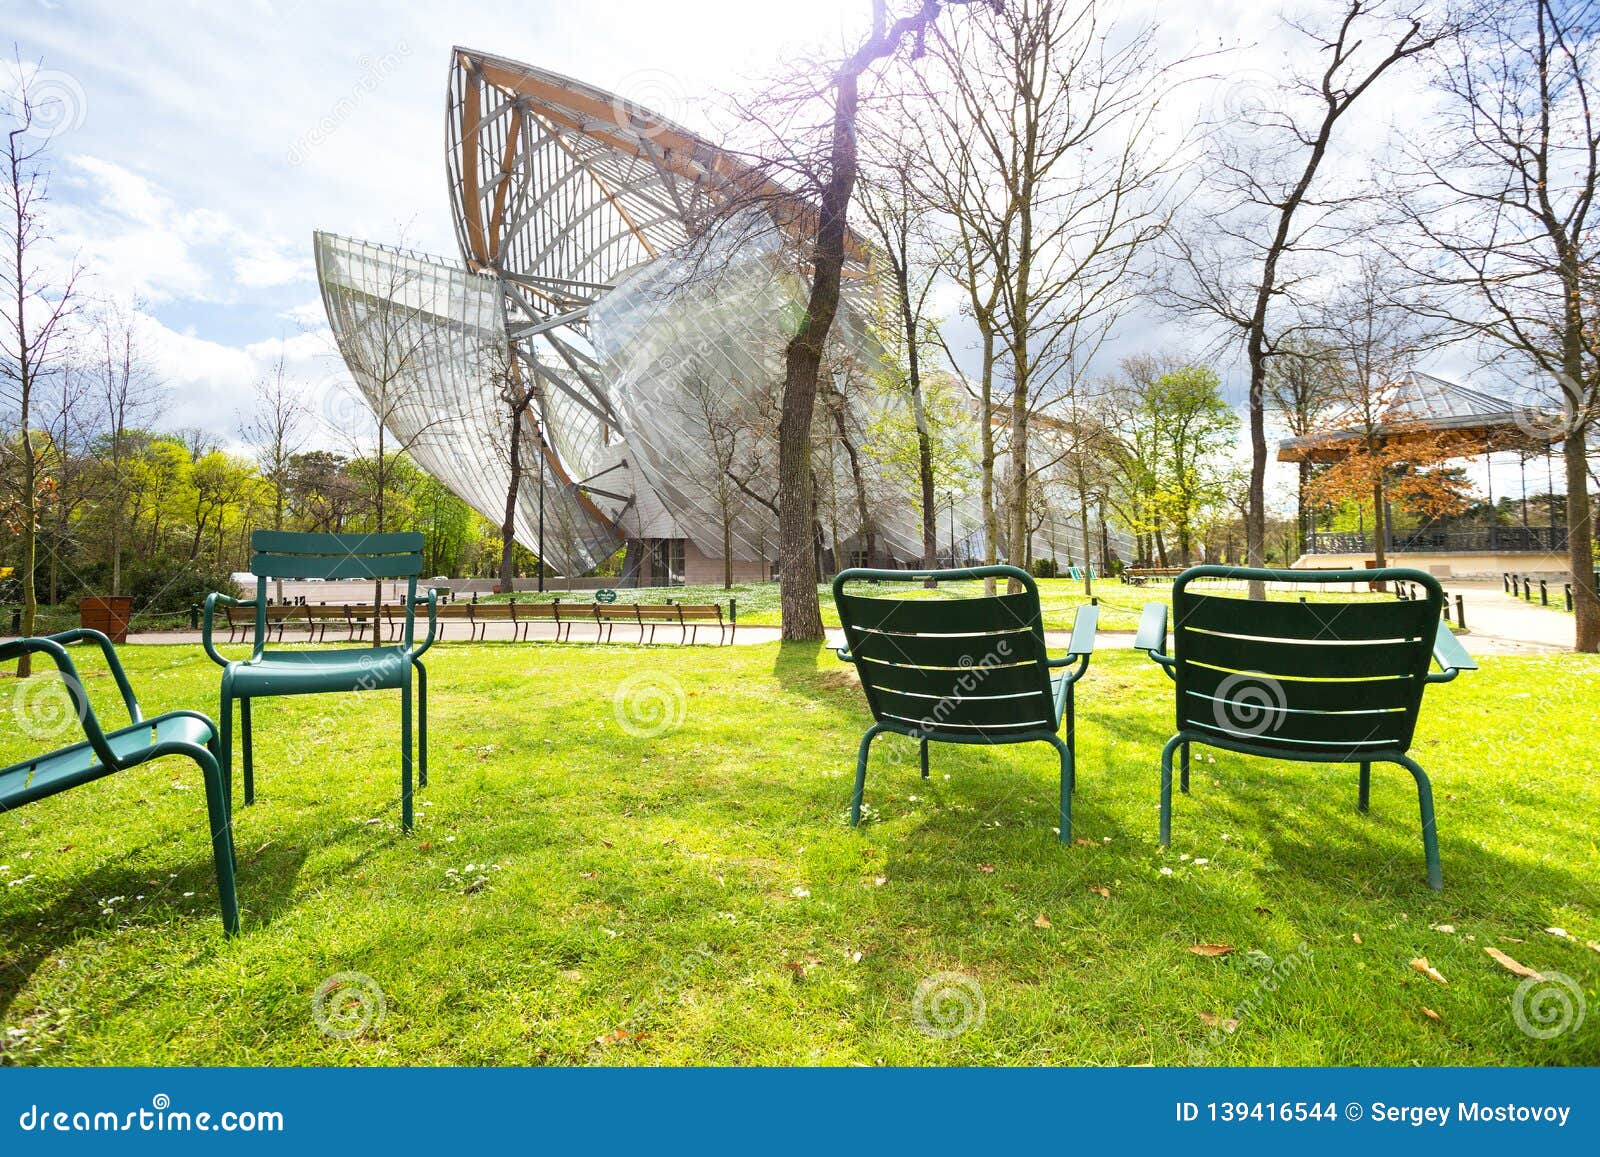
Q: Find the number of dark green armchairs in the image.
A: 4